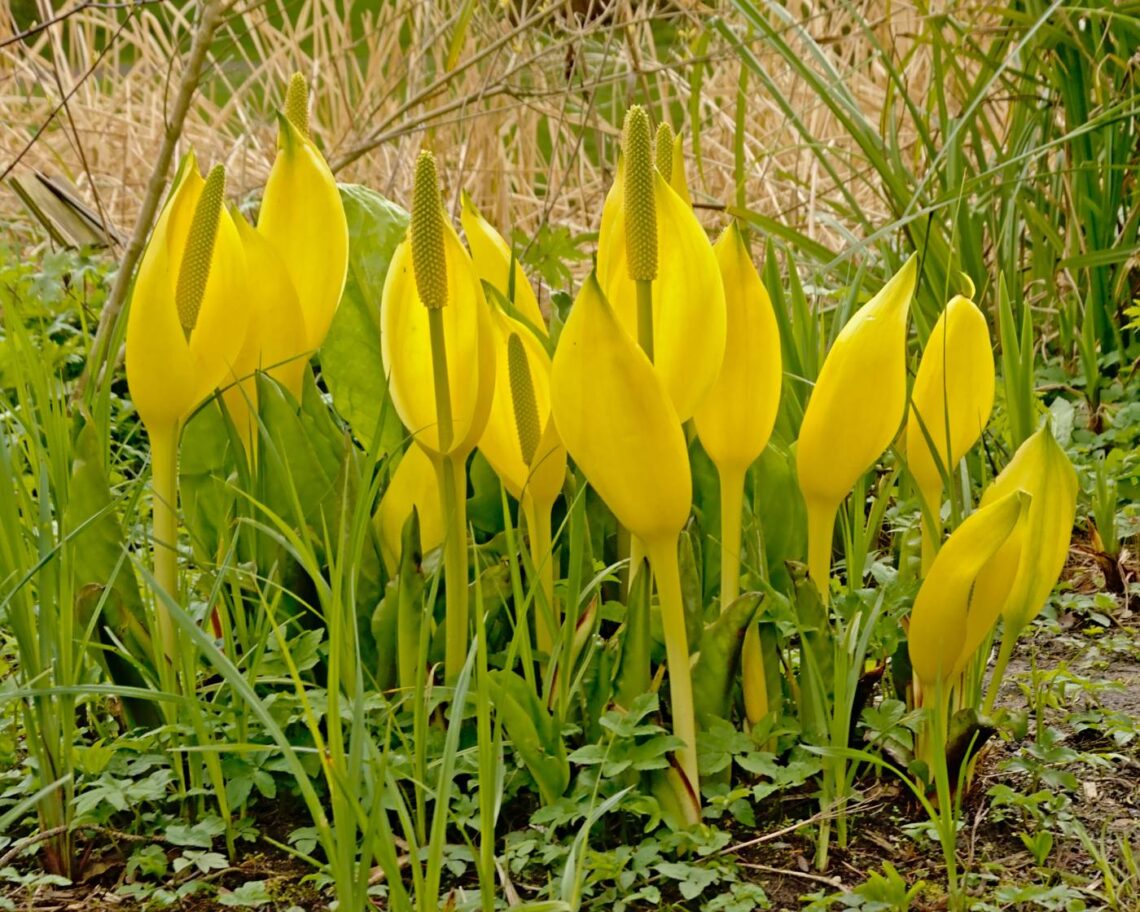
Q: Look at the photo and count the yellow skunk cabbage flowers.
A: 15